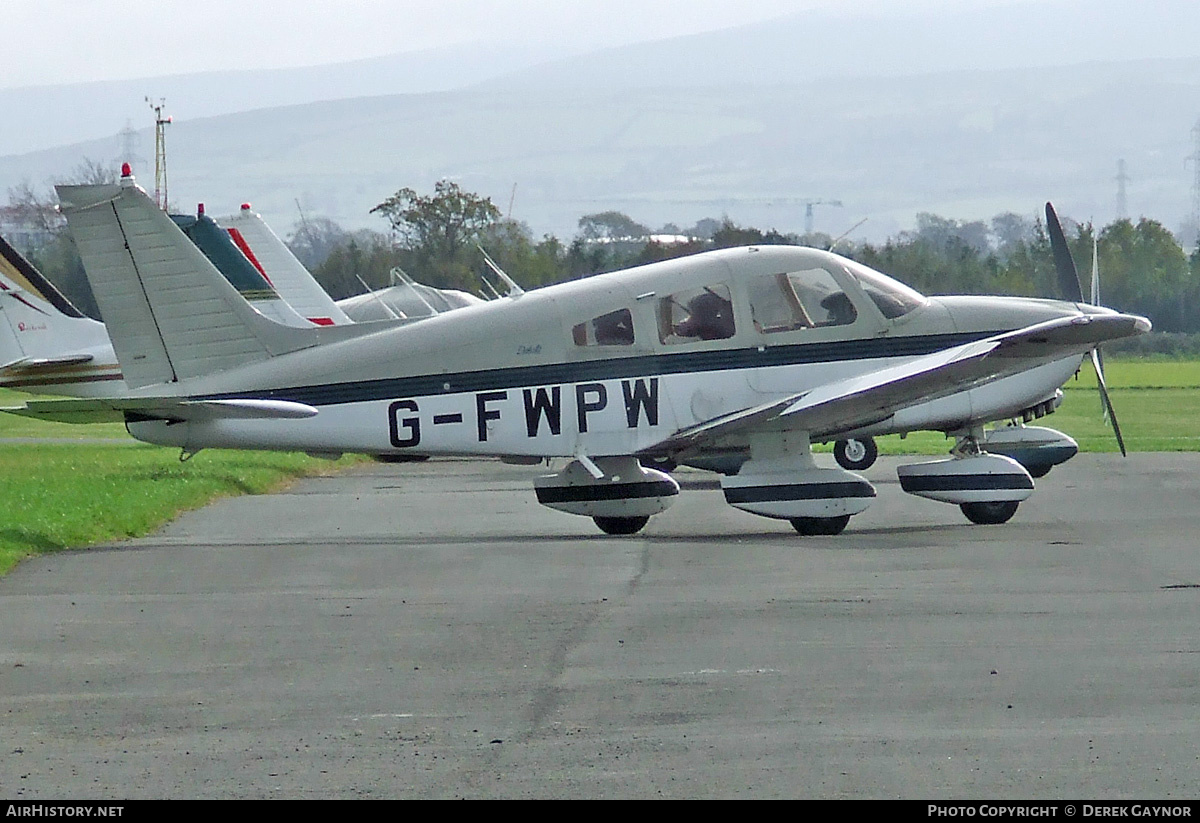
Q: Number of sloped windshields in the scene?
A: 1